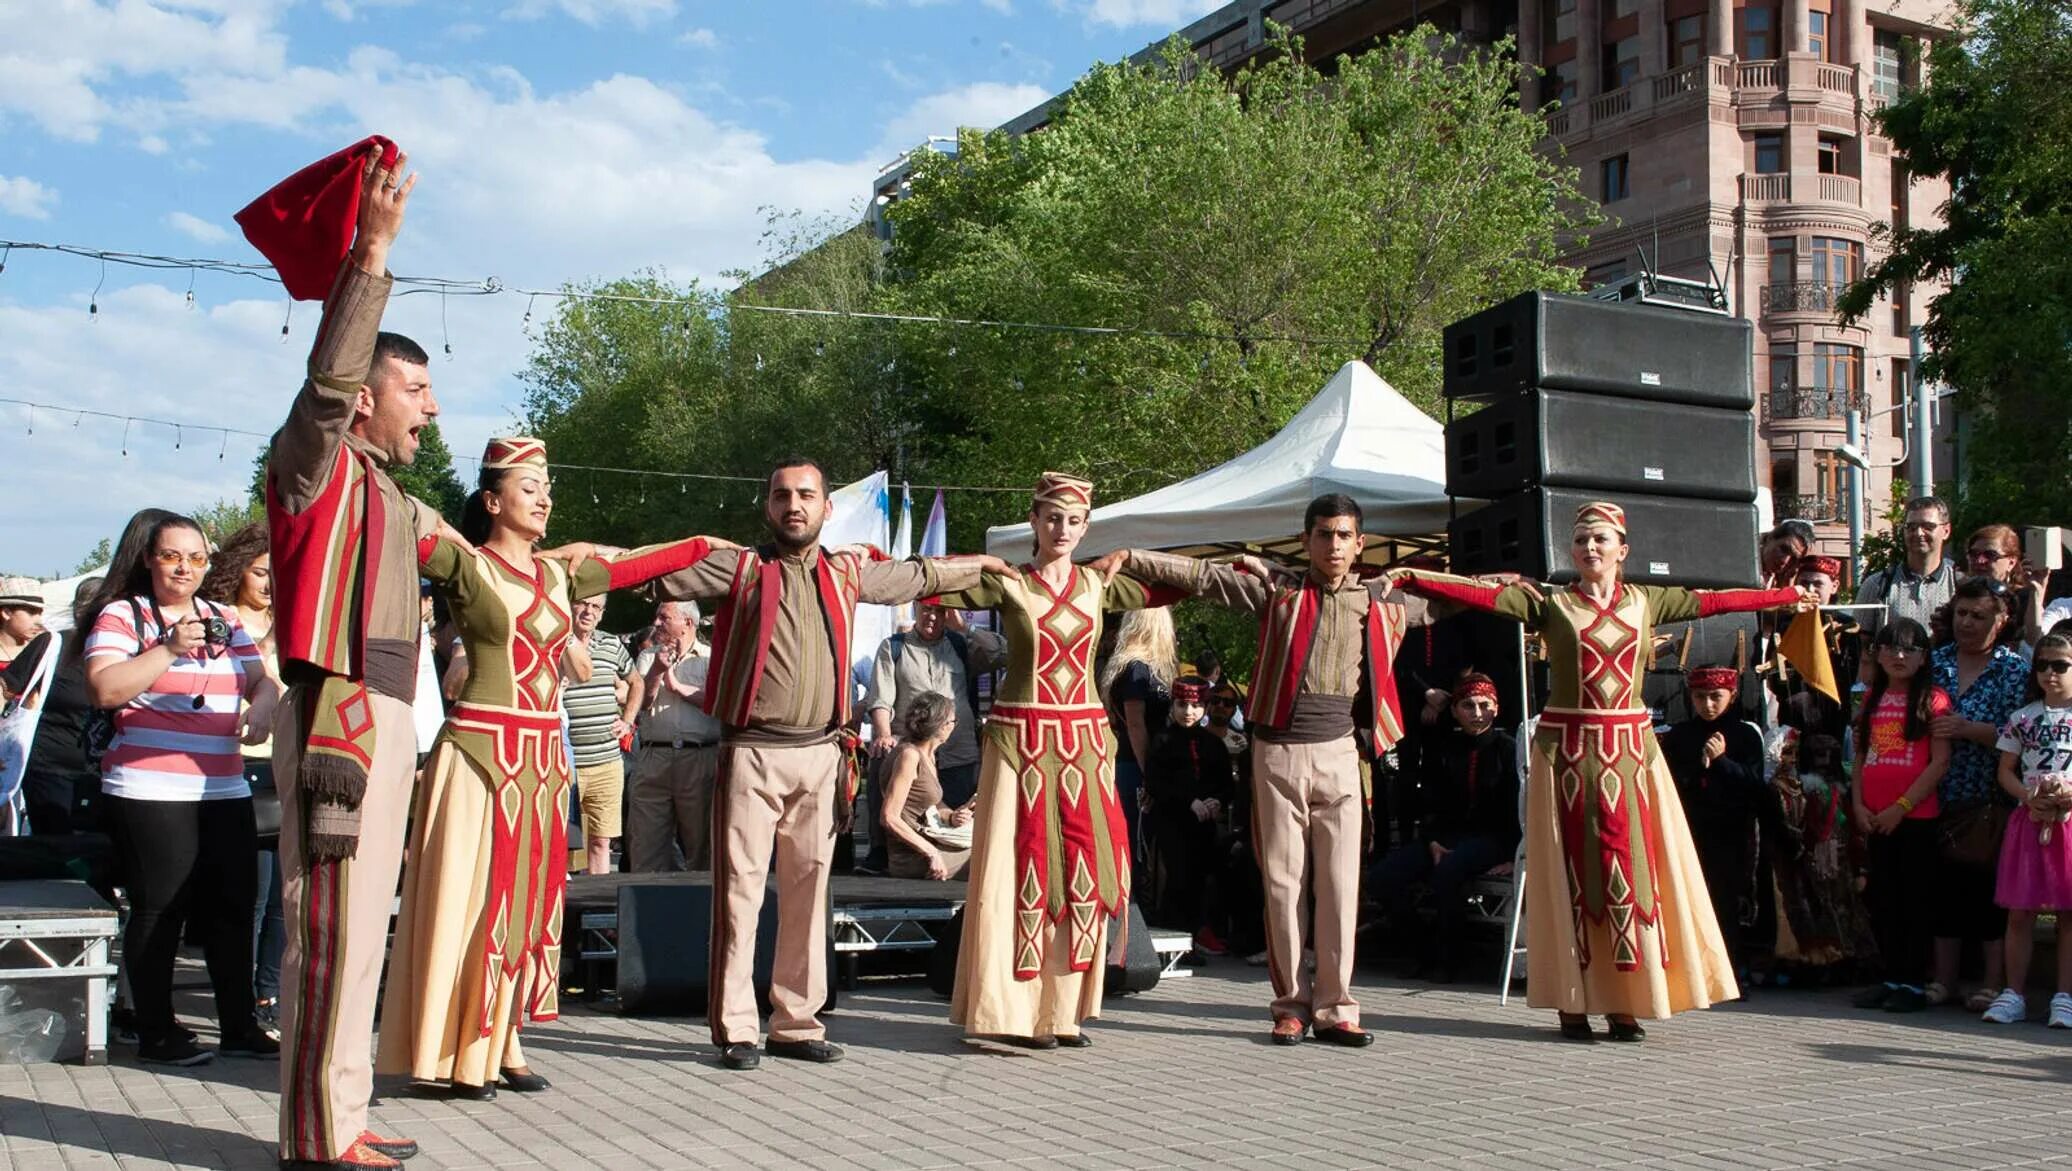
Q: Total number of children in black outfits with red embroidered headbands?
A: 4